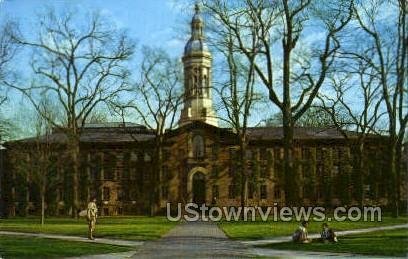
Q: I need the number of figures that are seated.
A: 2